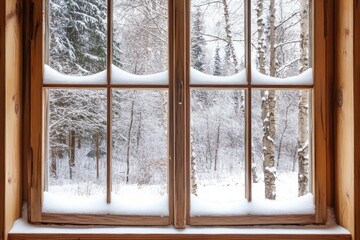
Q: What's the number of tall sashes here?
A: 2